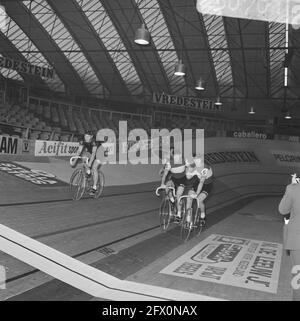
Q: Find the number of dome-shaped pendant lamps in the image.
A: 6